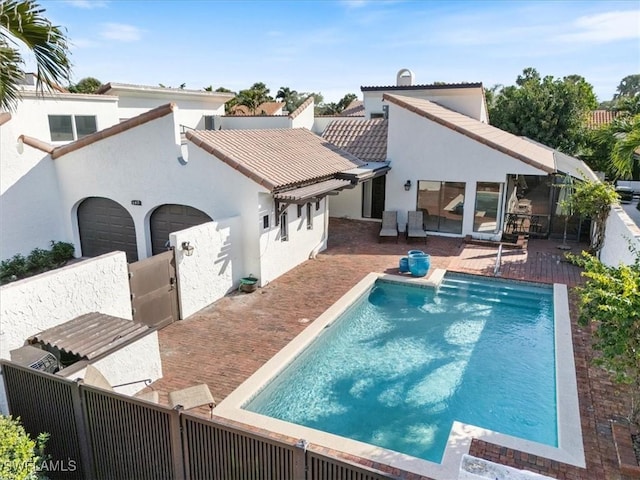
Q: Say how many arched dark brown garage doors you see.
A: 2